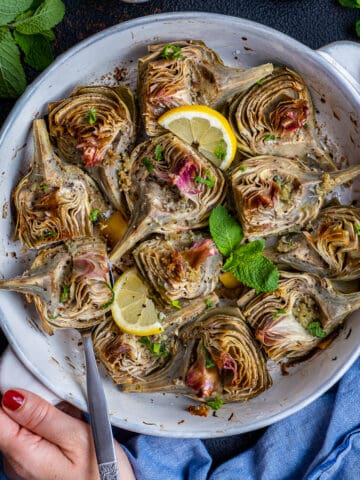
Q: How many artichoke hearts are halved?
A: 12